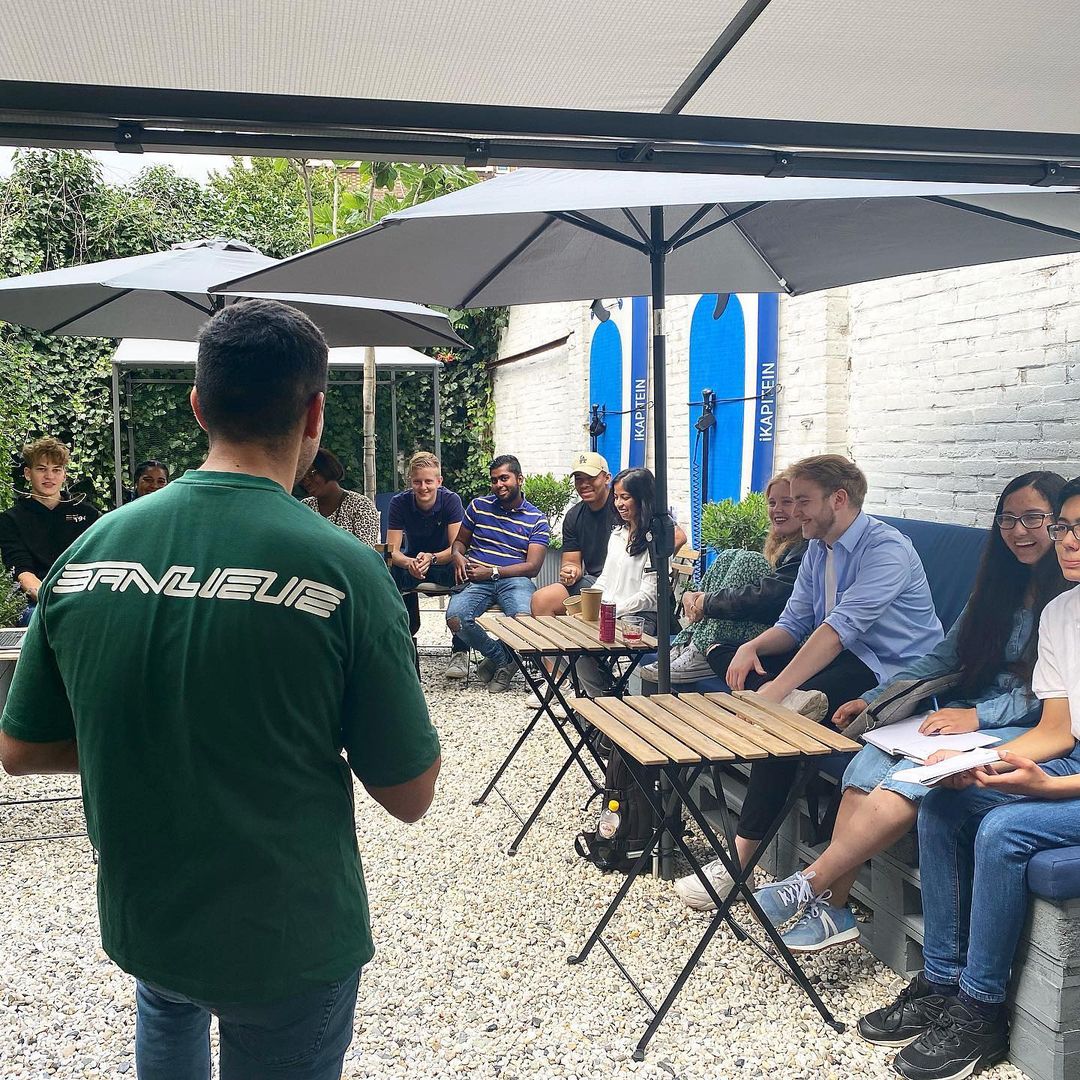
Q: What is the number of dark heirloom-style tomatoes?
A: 0